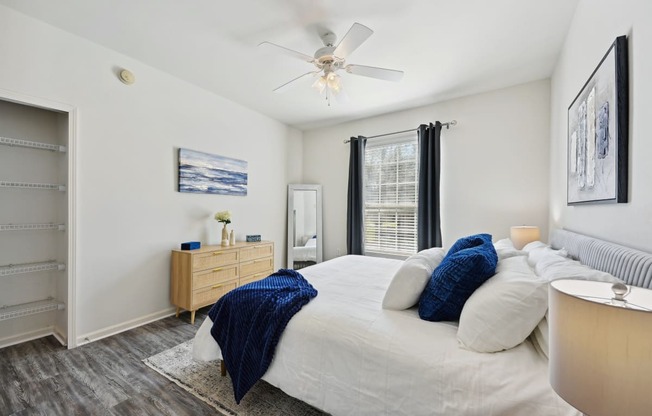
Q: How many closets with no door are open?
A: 1